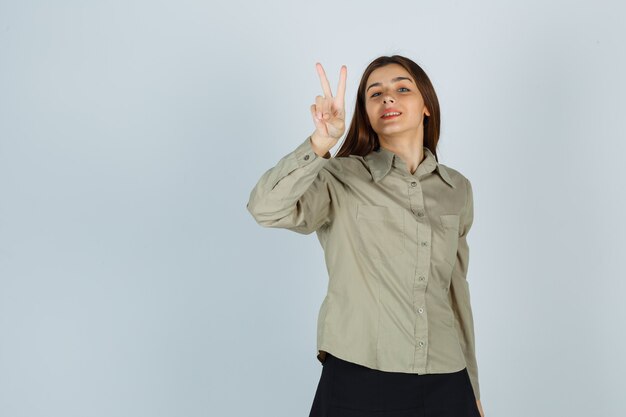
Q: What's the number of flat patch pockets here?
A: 2